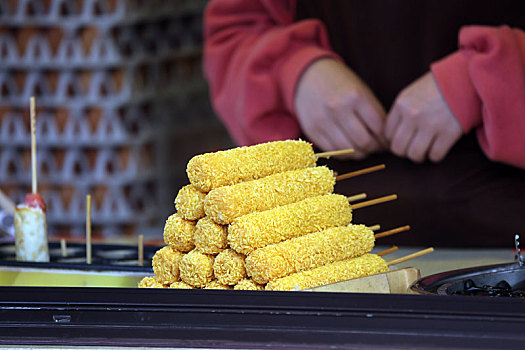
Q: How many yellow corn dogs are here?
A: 15